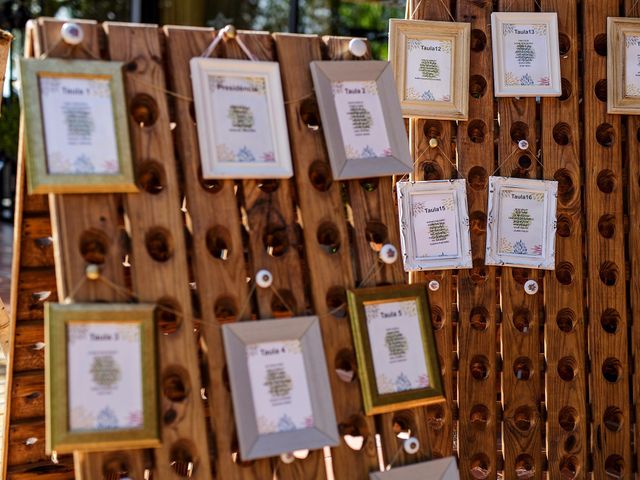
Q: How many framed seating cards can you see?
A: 12